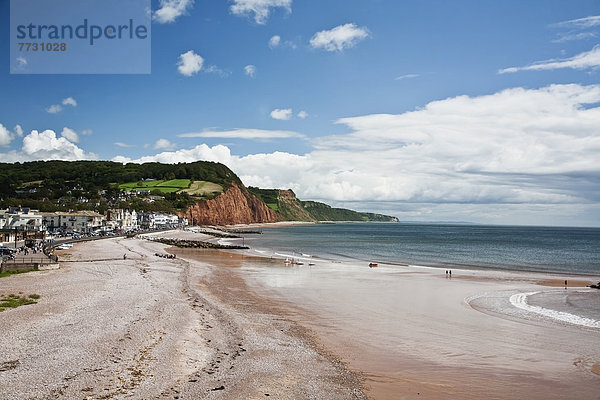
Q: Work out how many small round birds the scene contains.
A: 0